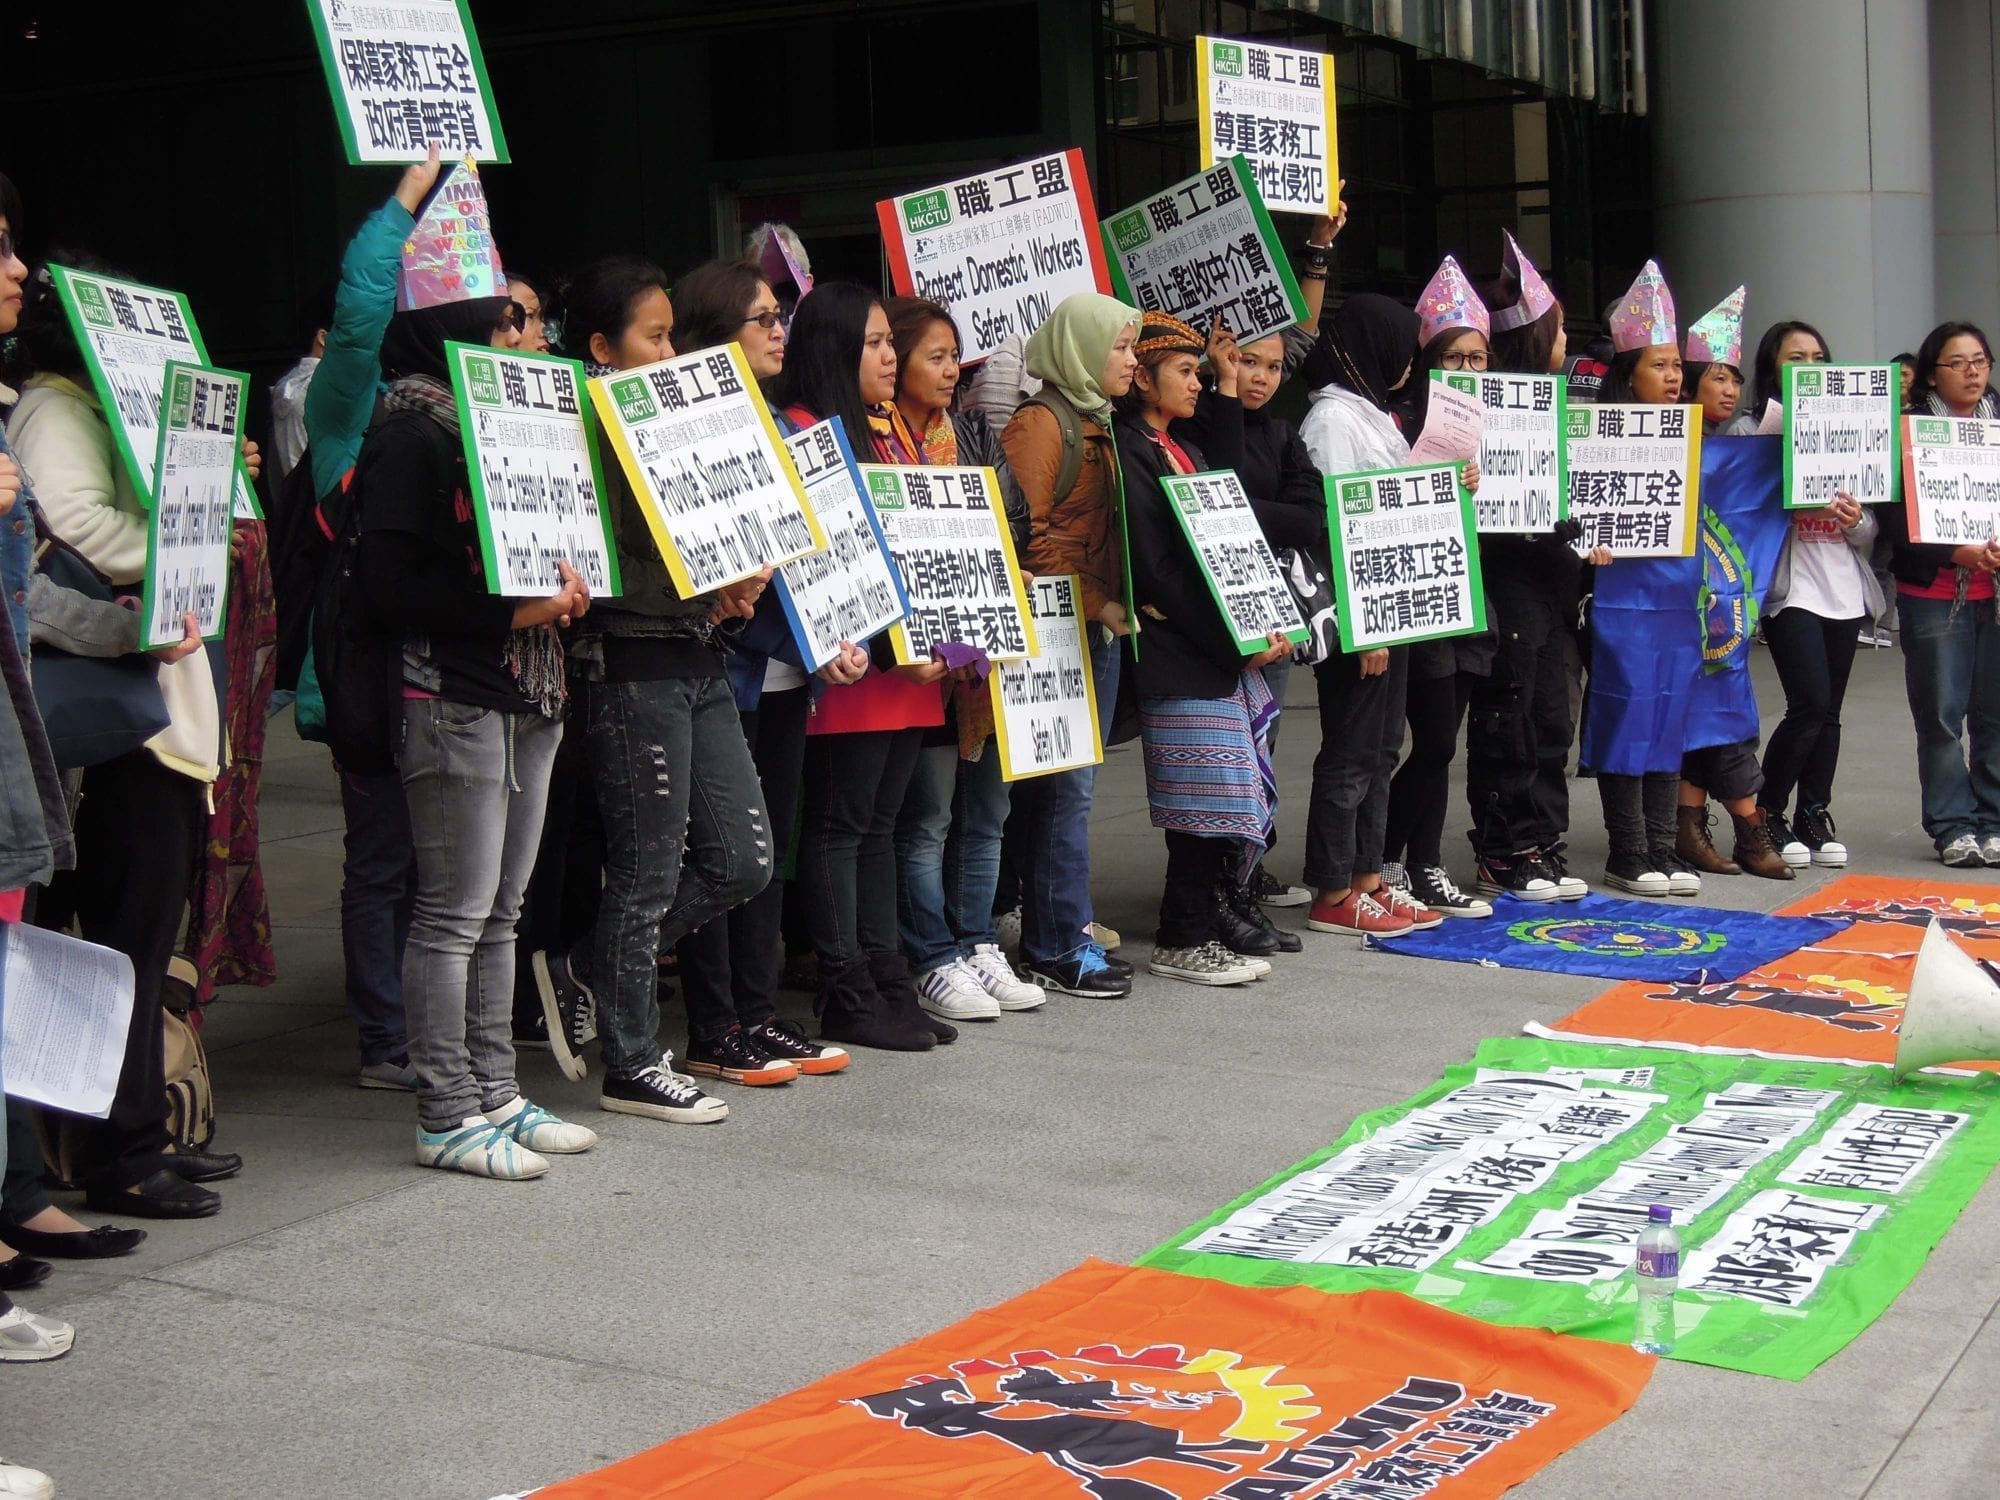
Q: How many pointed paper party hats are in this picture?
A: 6